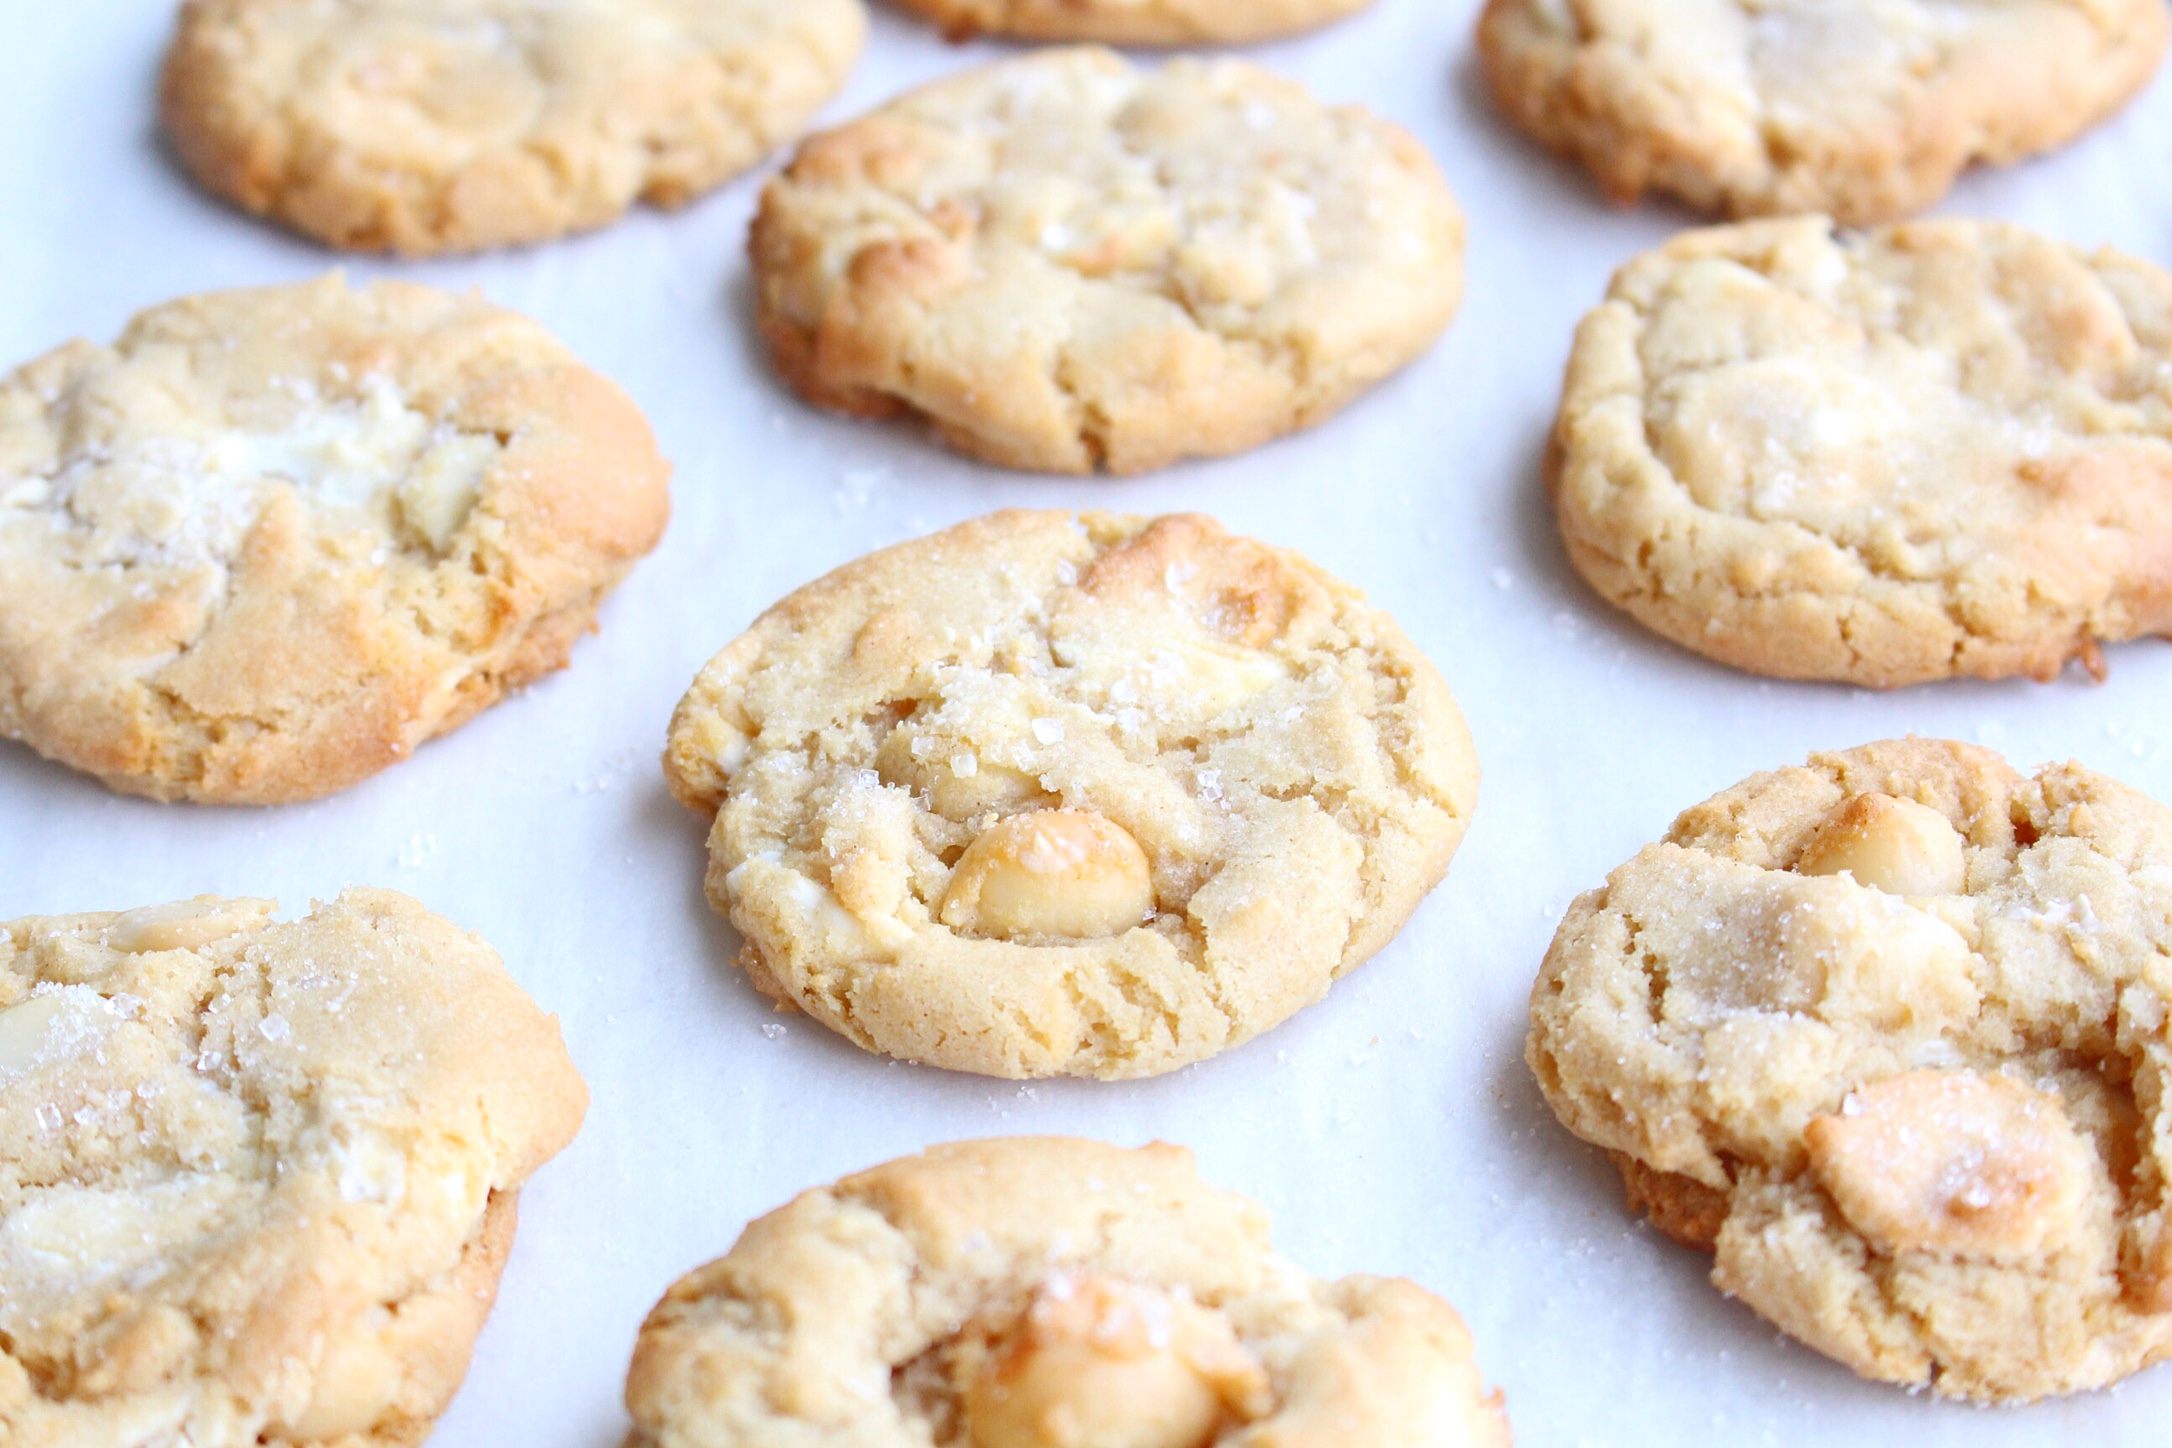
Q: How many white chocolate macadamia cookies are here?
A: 10